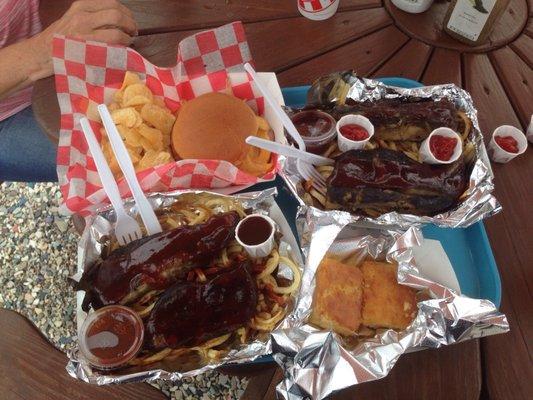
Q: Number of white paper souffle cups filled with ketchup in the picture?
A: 3